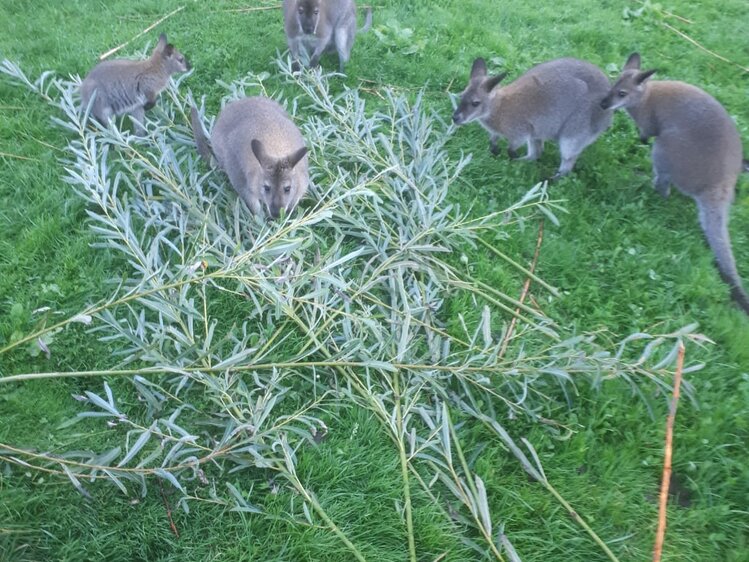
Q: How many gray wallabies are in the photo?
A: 5